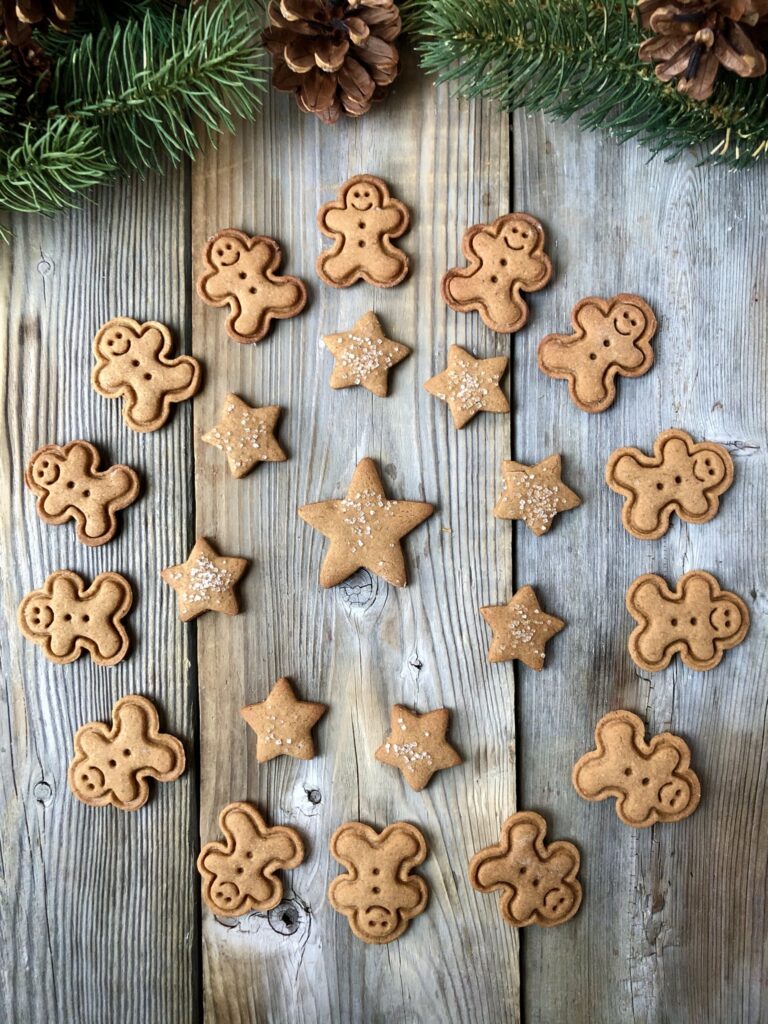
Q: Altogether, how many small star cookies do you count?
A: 8